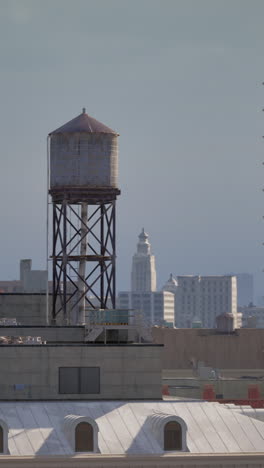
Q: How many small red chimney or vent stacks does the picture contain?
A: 3